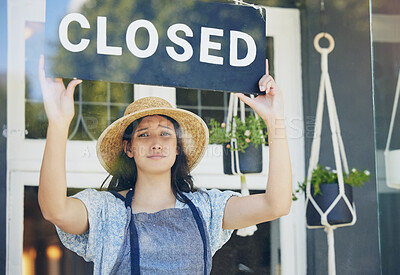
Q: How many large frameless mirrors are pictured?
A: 0